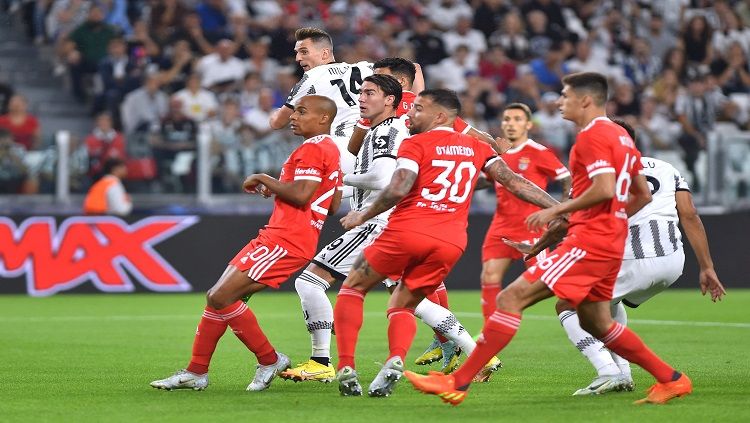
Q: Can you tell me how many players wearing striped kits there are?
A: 3